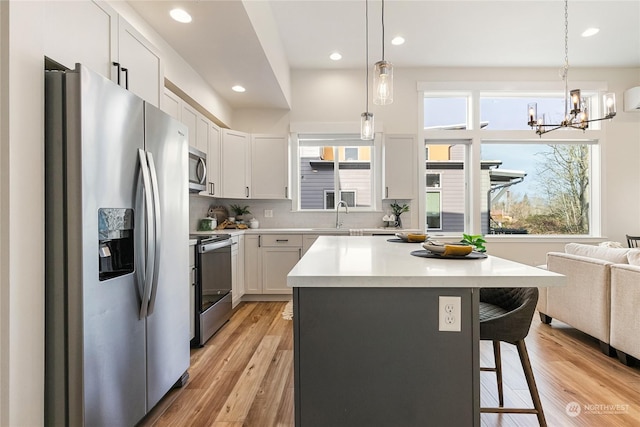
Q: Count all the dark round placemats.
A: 2